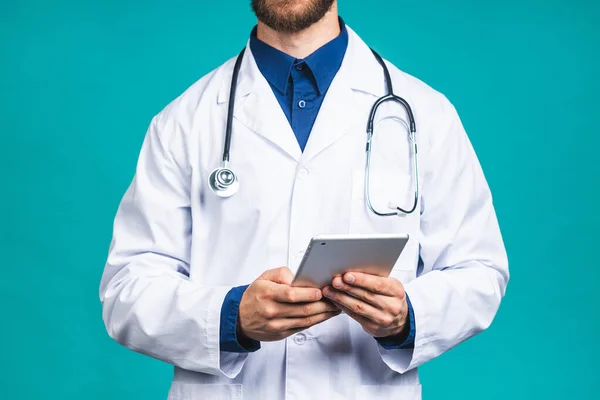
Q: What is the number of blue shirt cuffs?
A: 2